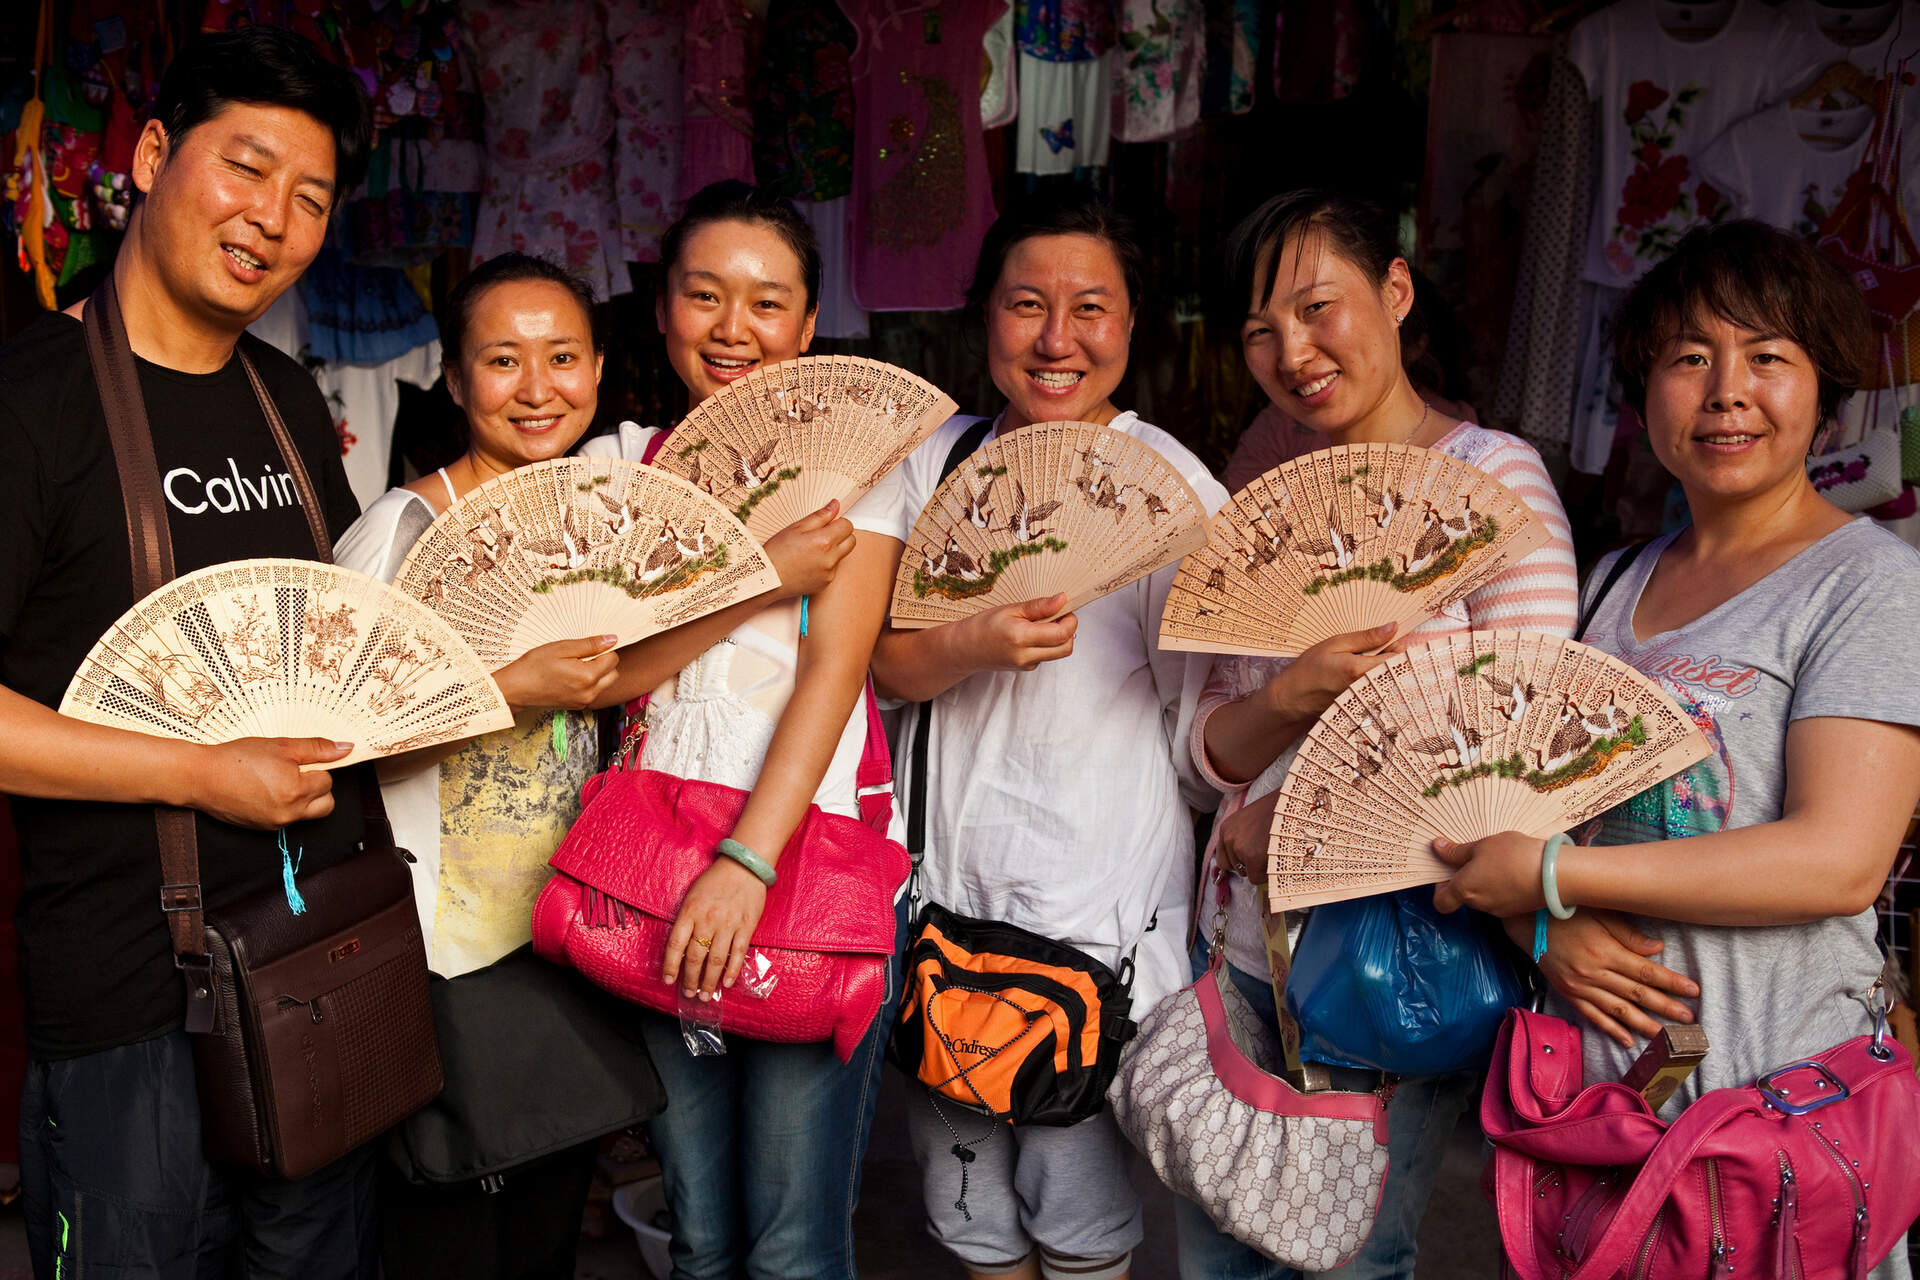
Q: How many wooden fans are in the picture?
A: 6